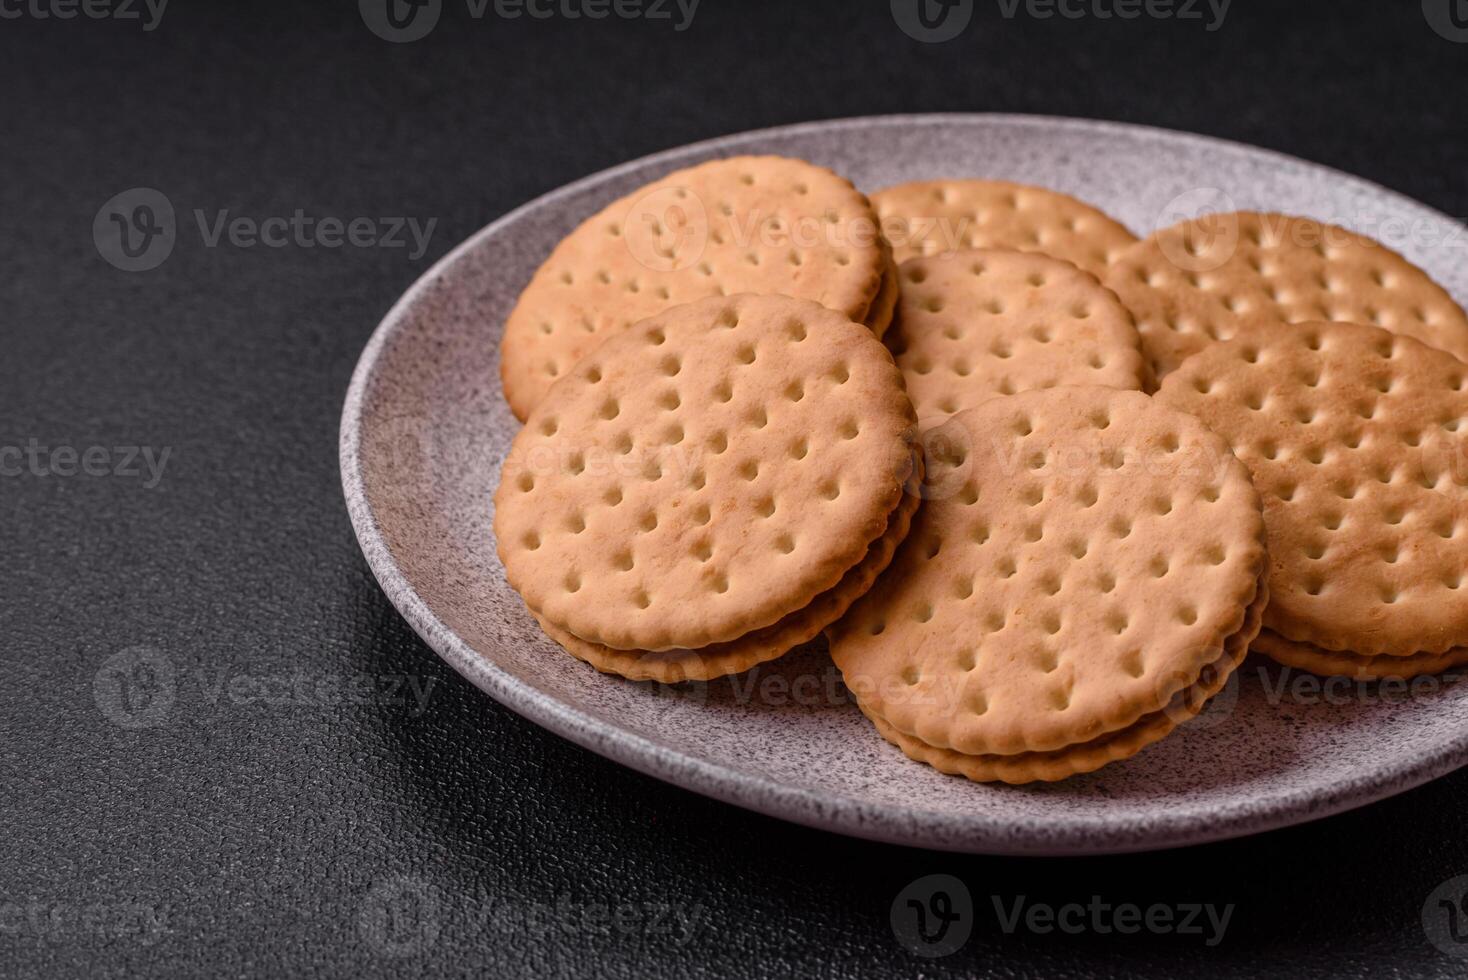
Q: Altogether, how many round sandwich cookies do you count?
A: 7